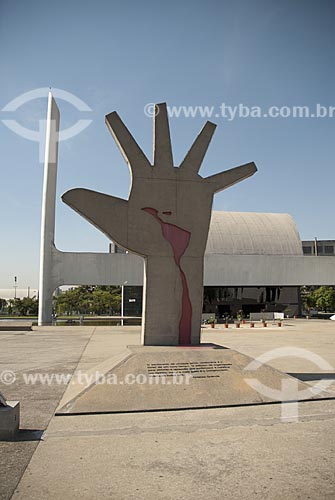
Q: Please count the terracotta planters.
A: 6